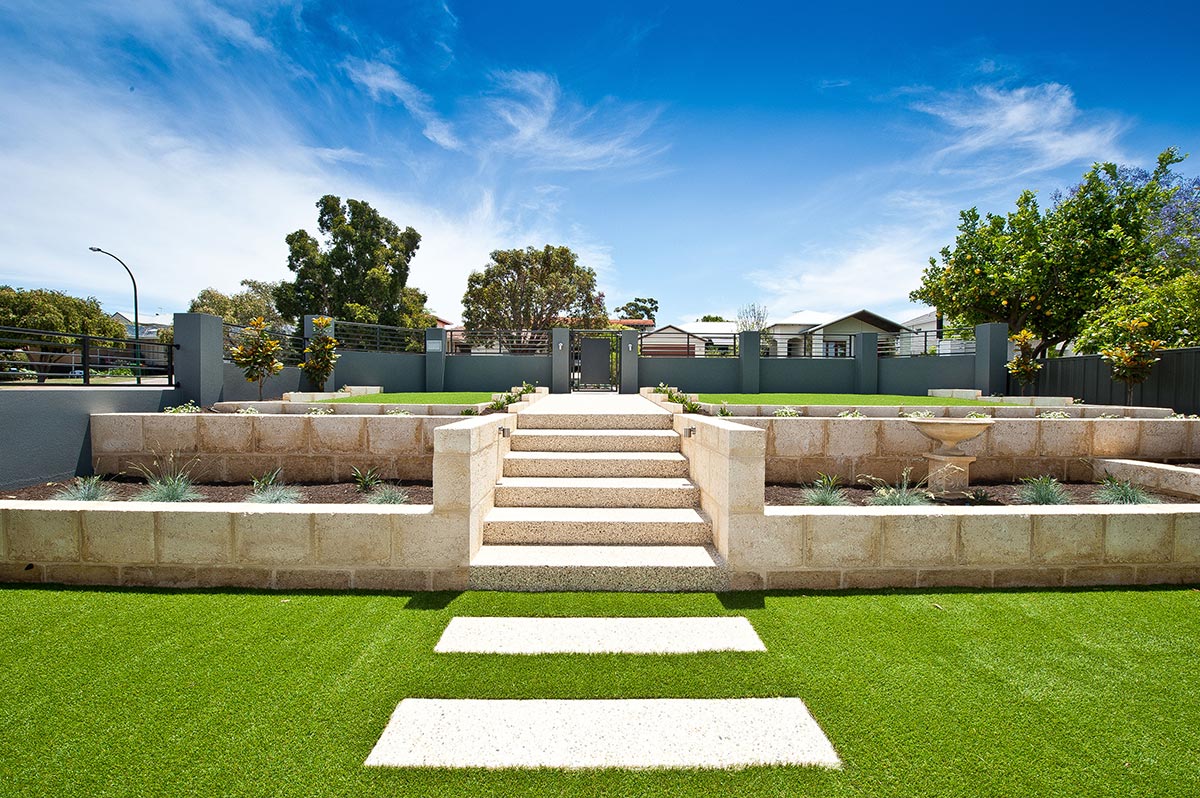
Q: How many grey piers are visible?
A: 8